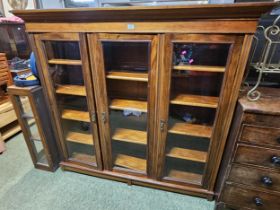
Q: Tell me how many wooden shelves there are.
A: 12